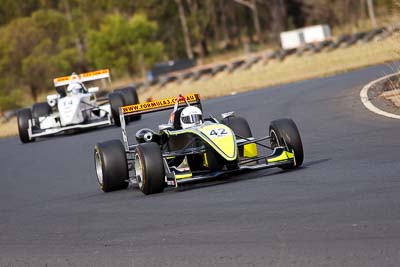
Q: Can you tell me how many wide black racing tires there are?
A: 8